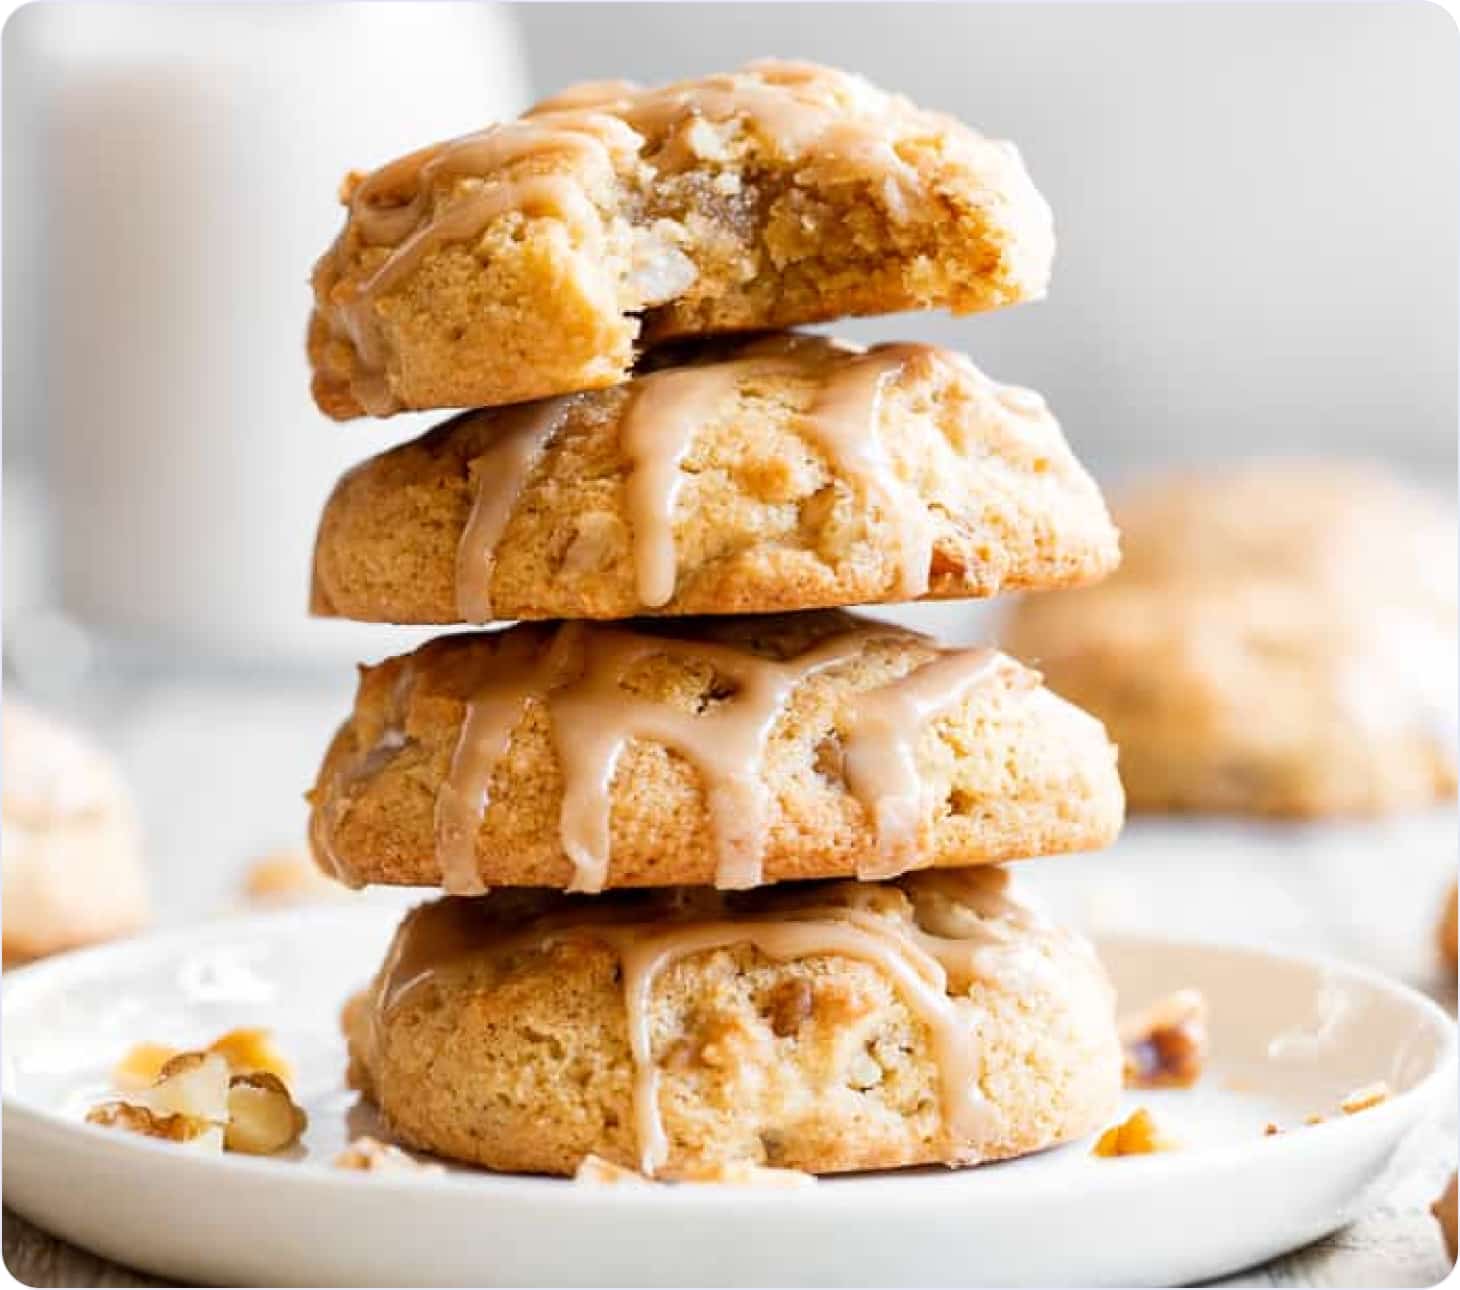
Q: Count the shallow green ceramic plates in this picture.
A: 0